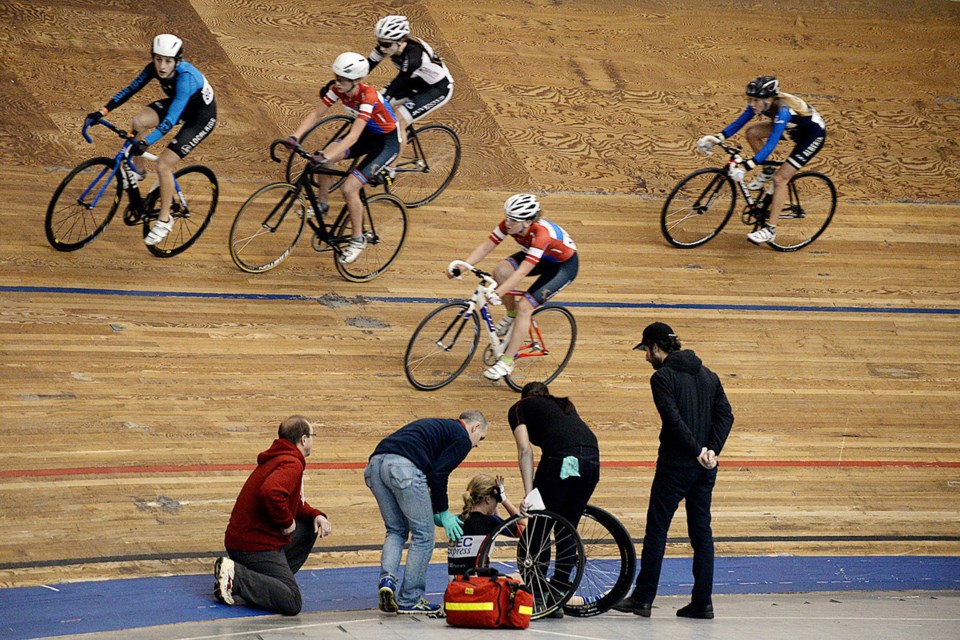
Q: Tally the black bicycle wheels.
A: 12